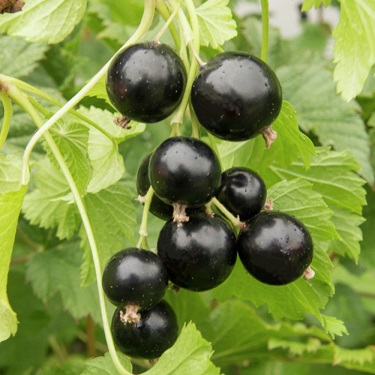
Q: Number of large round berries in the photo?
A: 9